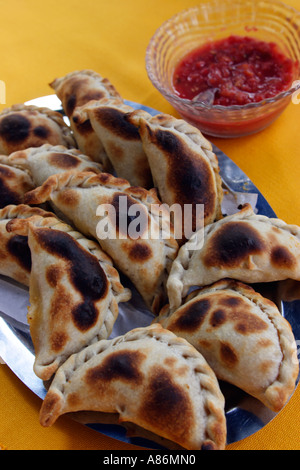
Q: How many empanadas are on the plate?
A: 12